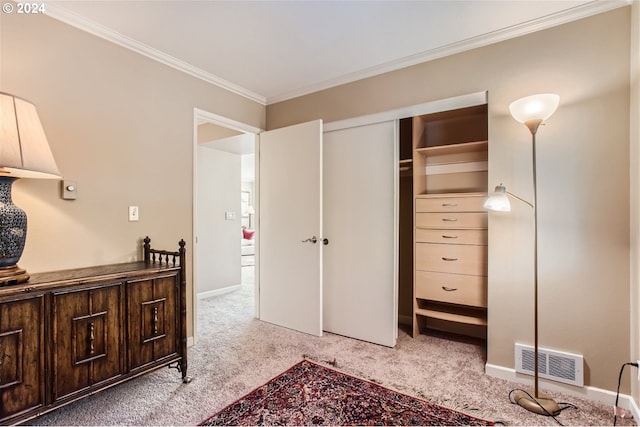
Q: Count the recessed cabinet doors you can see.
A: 3